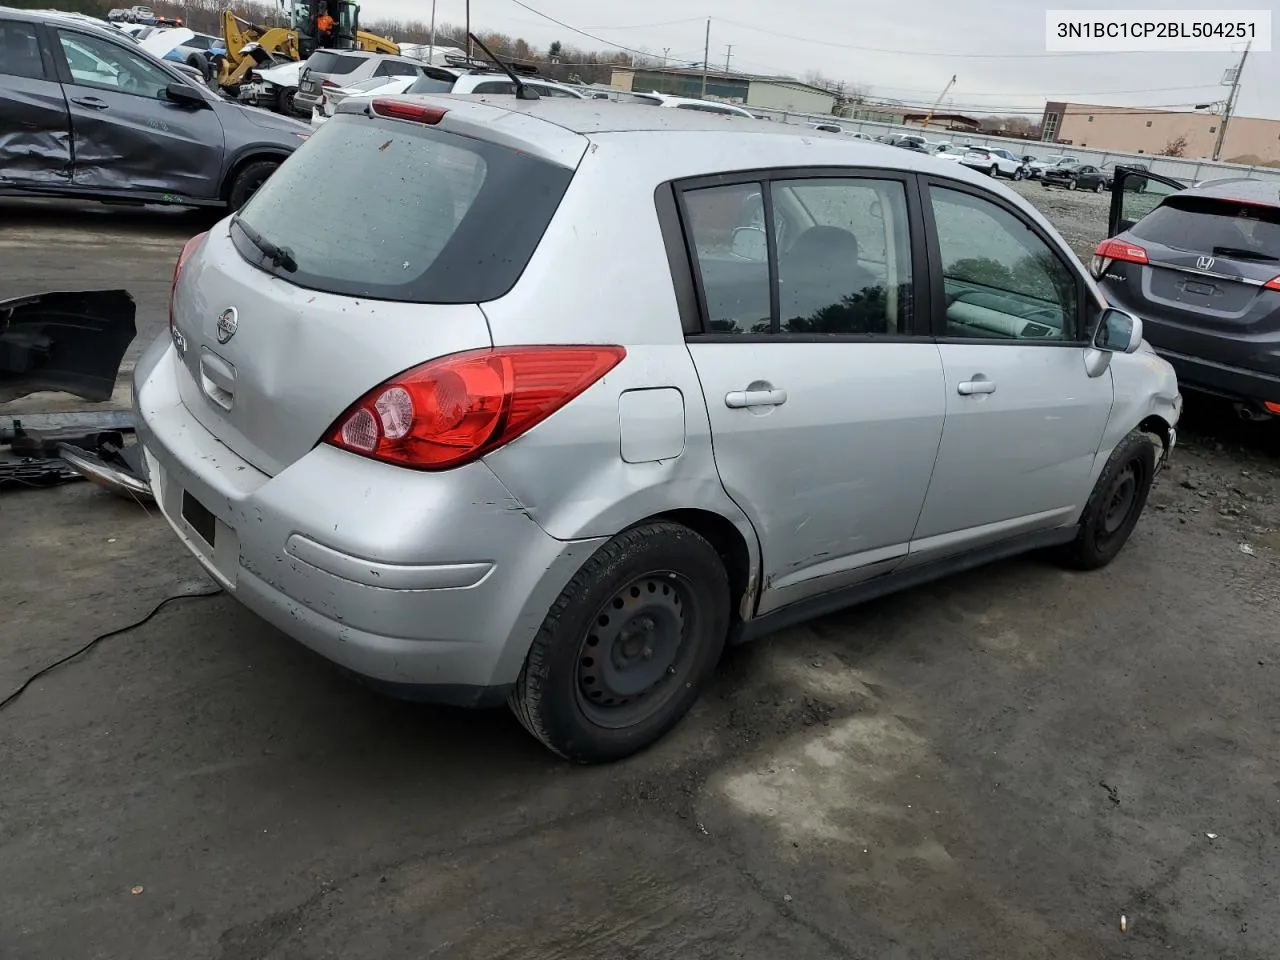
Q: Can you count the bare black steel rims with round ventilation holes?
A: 2